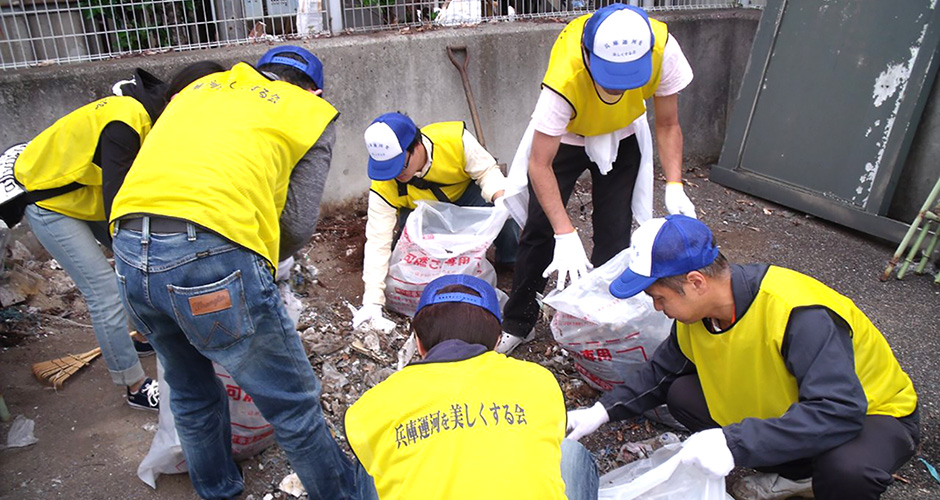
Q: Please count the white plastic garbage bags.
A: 4